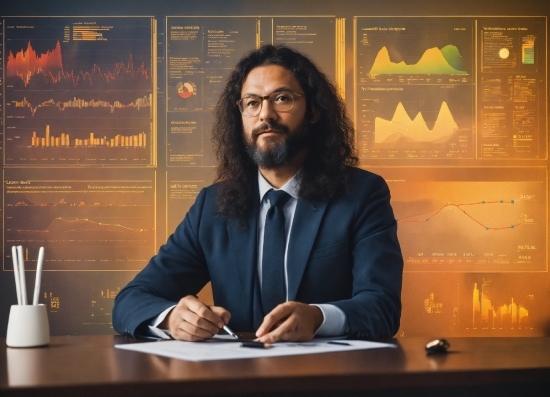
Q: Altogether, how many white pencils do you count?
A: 3